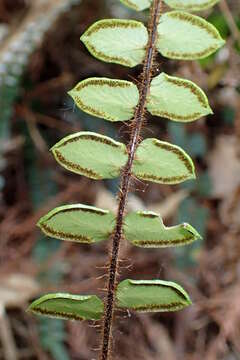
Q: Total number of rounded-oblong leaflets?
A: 12